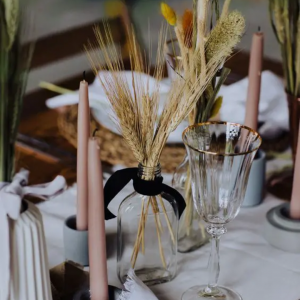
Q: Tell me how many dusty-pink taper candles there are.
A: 4